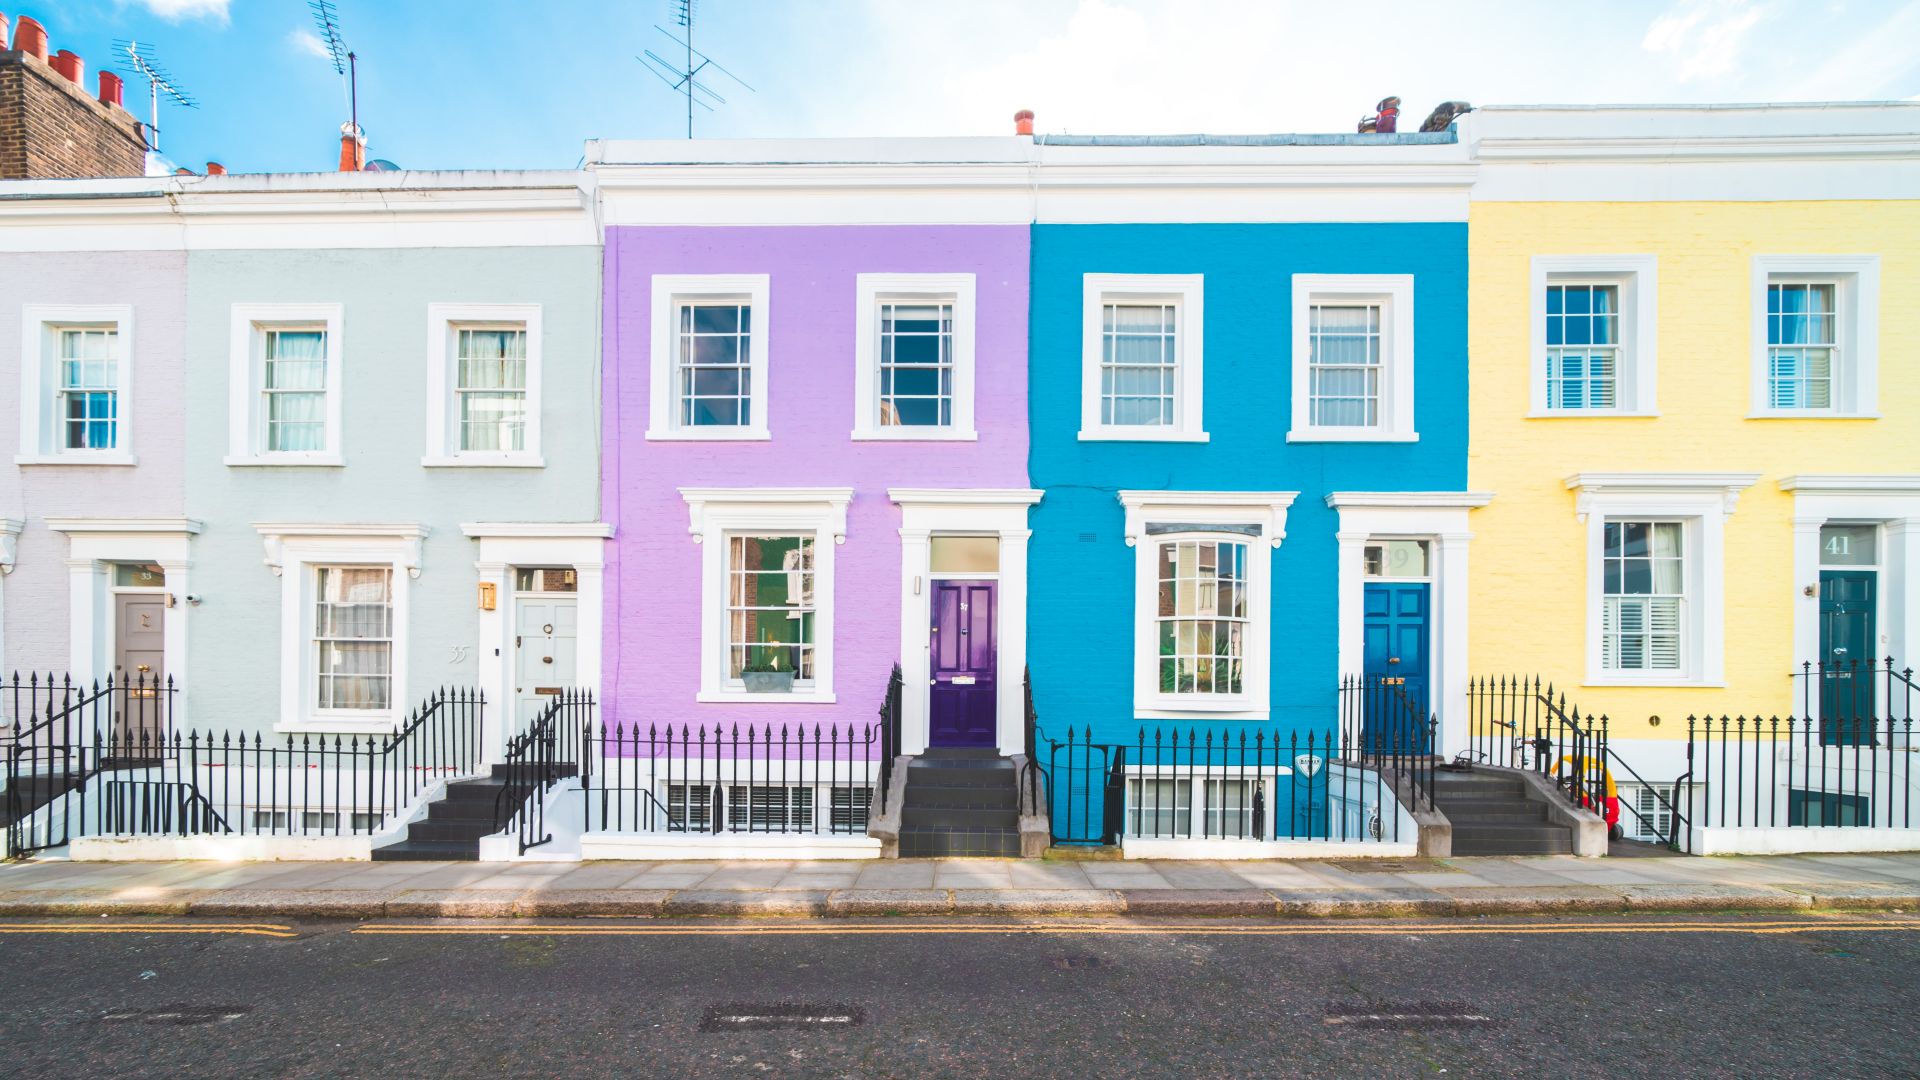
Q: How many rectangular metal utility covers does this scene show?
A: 1